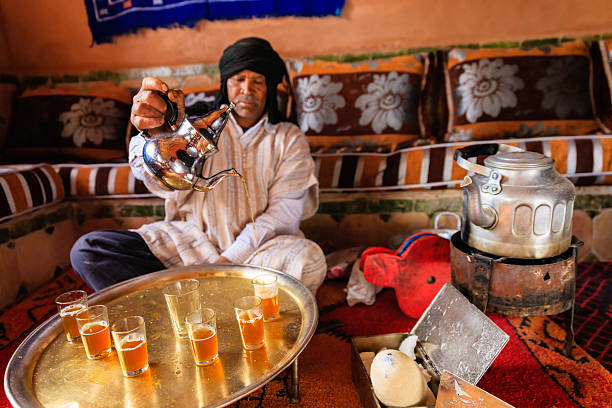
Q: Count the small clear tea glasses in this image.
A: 7